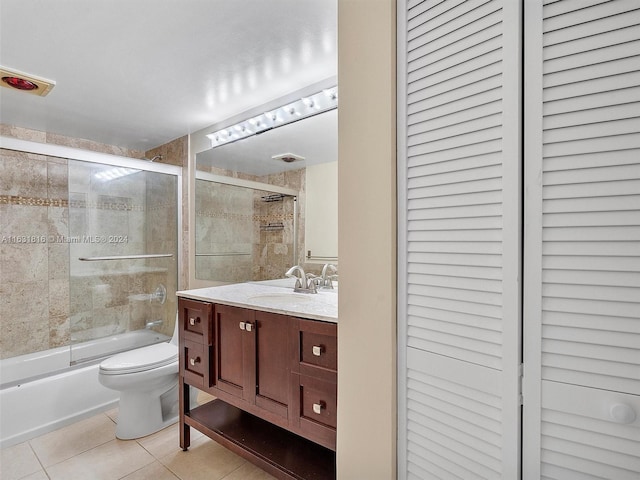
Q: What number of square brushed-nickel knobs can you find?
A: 6